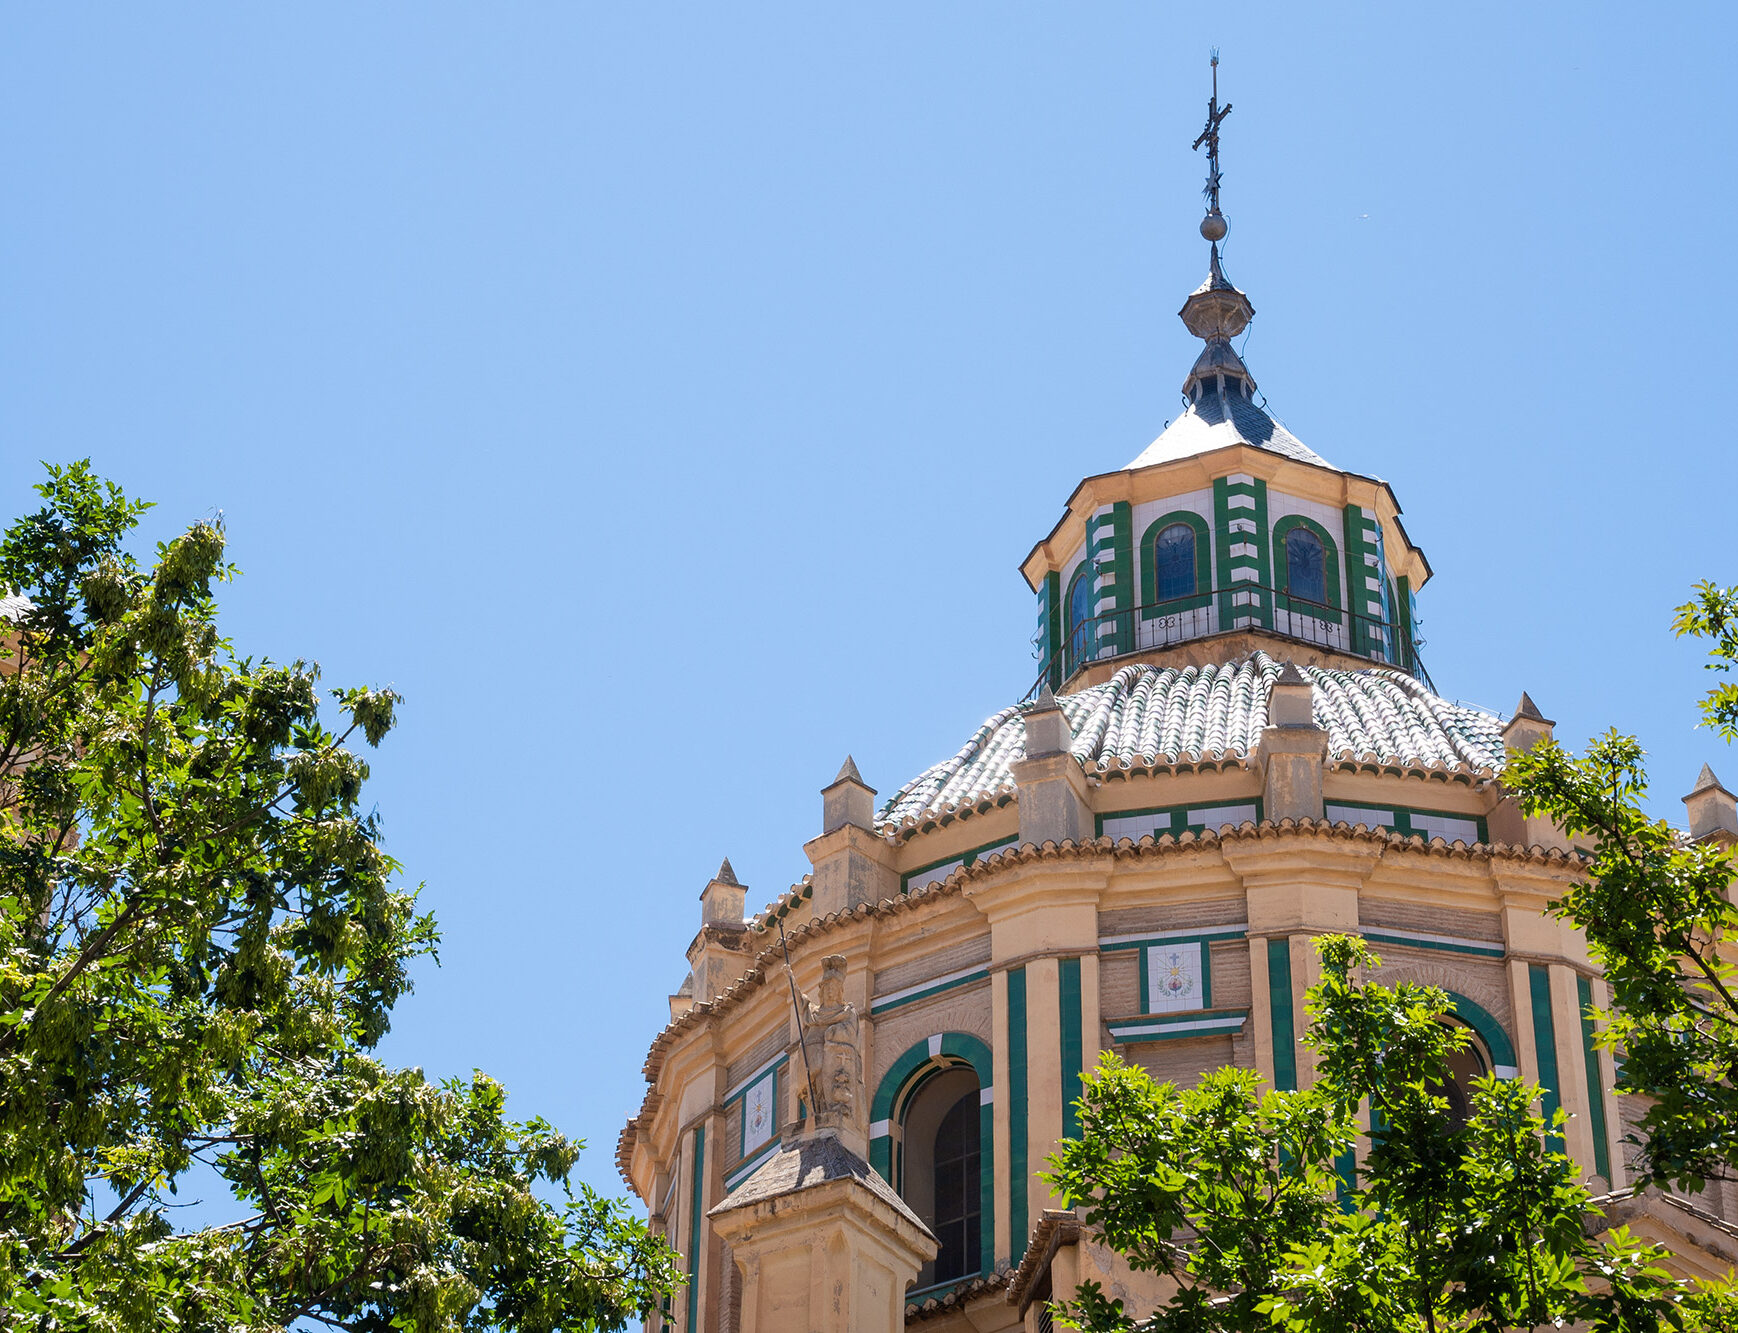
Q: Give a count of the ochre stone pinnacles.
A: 7